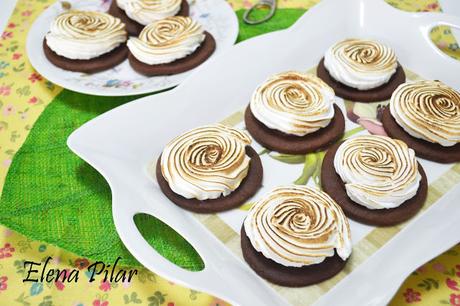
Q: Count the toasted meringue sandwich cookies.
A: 9